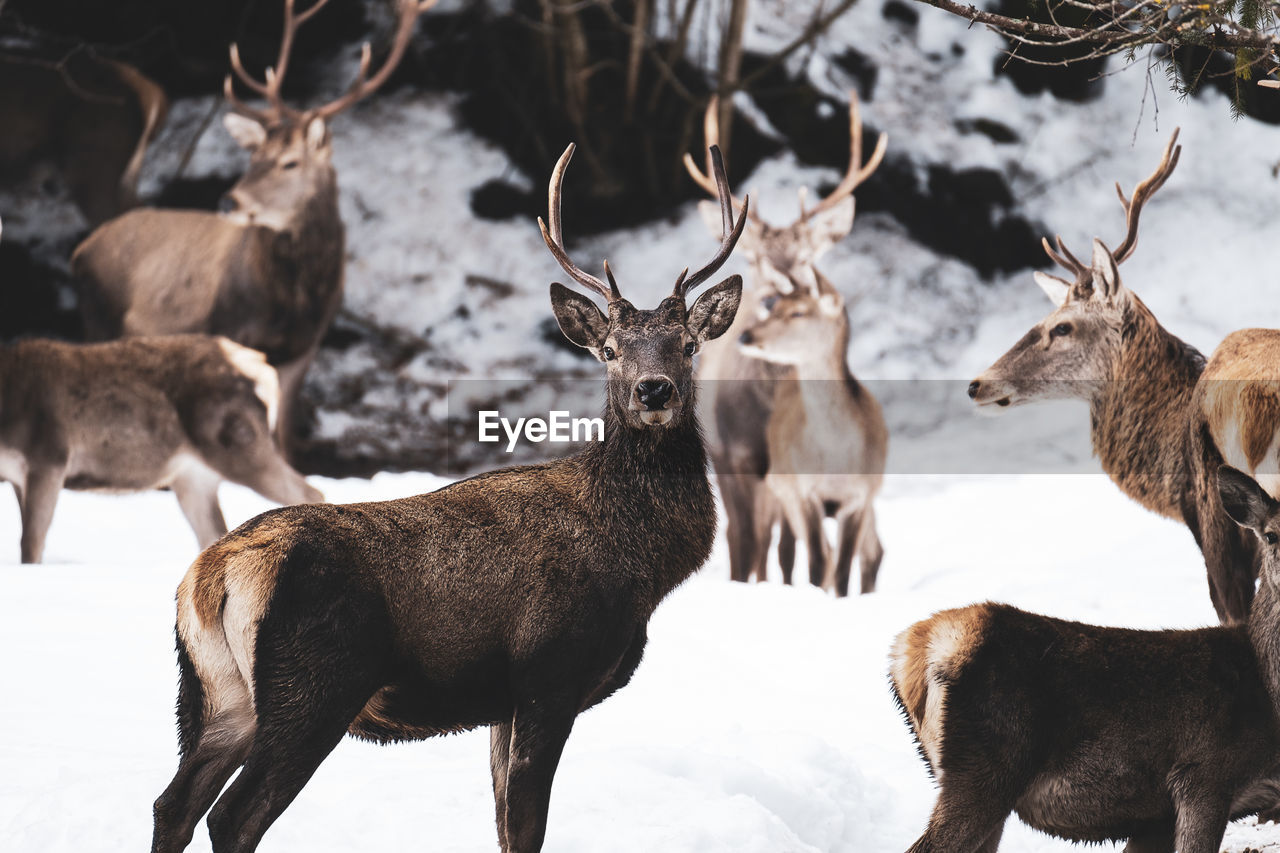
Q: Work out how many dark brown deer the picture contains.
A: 2